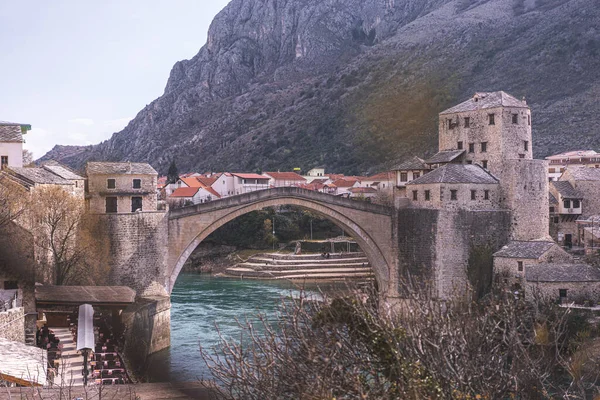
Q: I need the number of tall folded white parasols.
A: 1